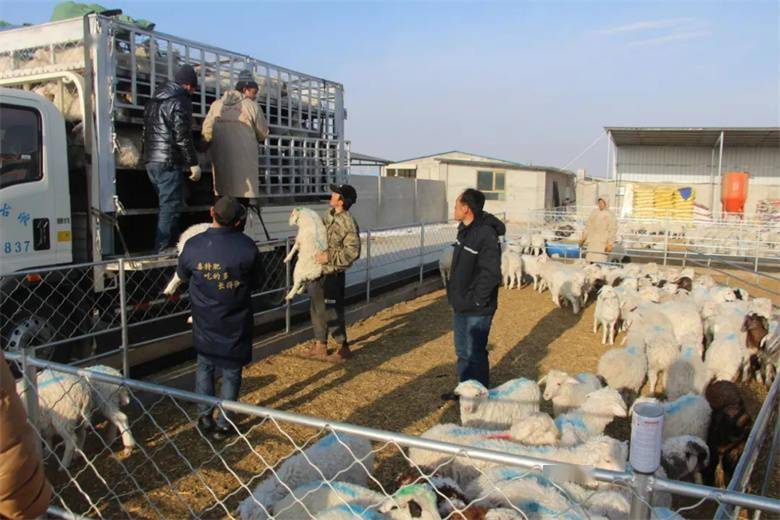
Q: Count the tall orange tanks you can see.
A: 1